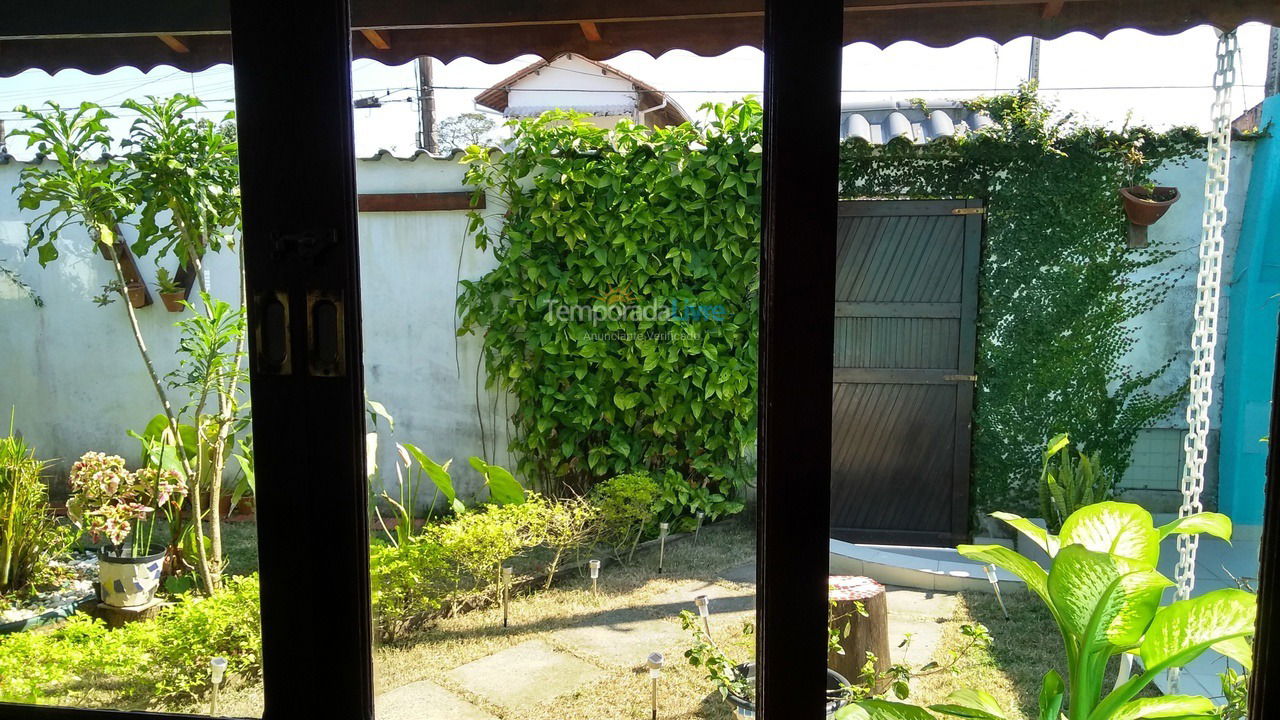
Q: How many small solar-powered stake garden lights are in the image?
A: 8